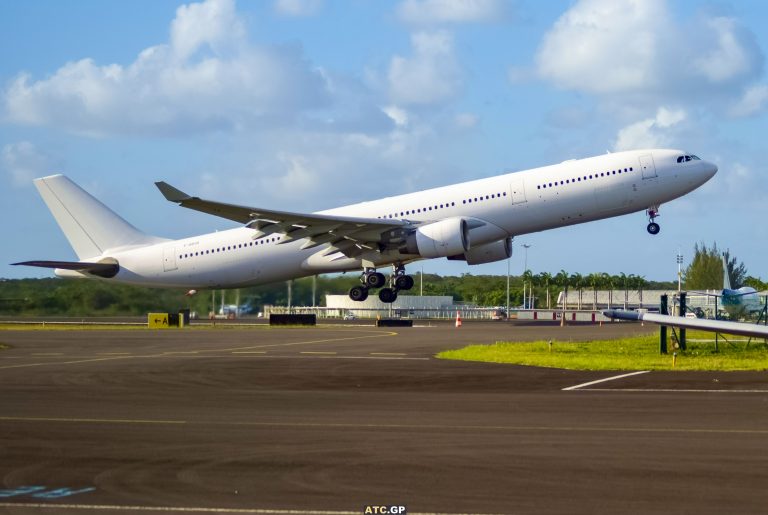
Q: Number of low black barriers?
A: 2